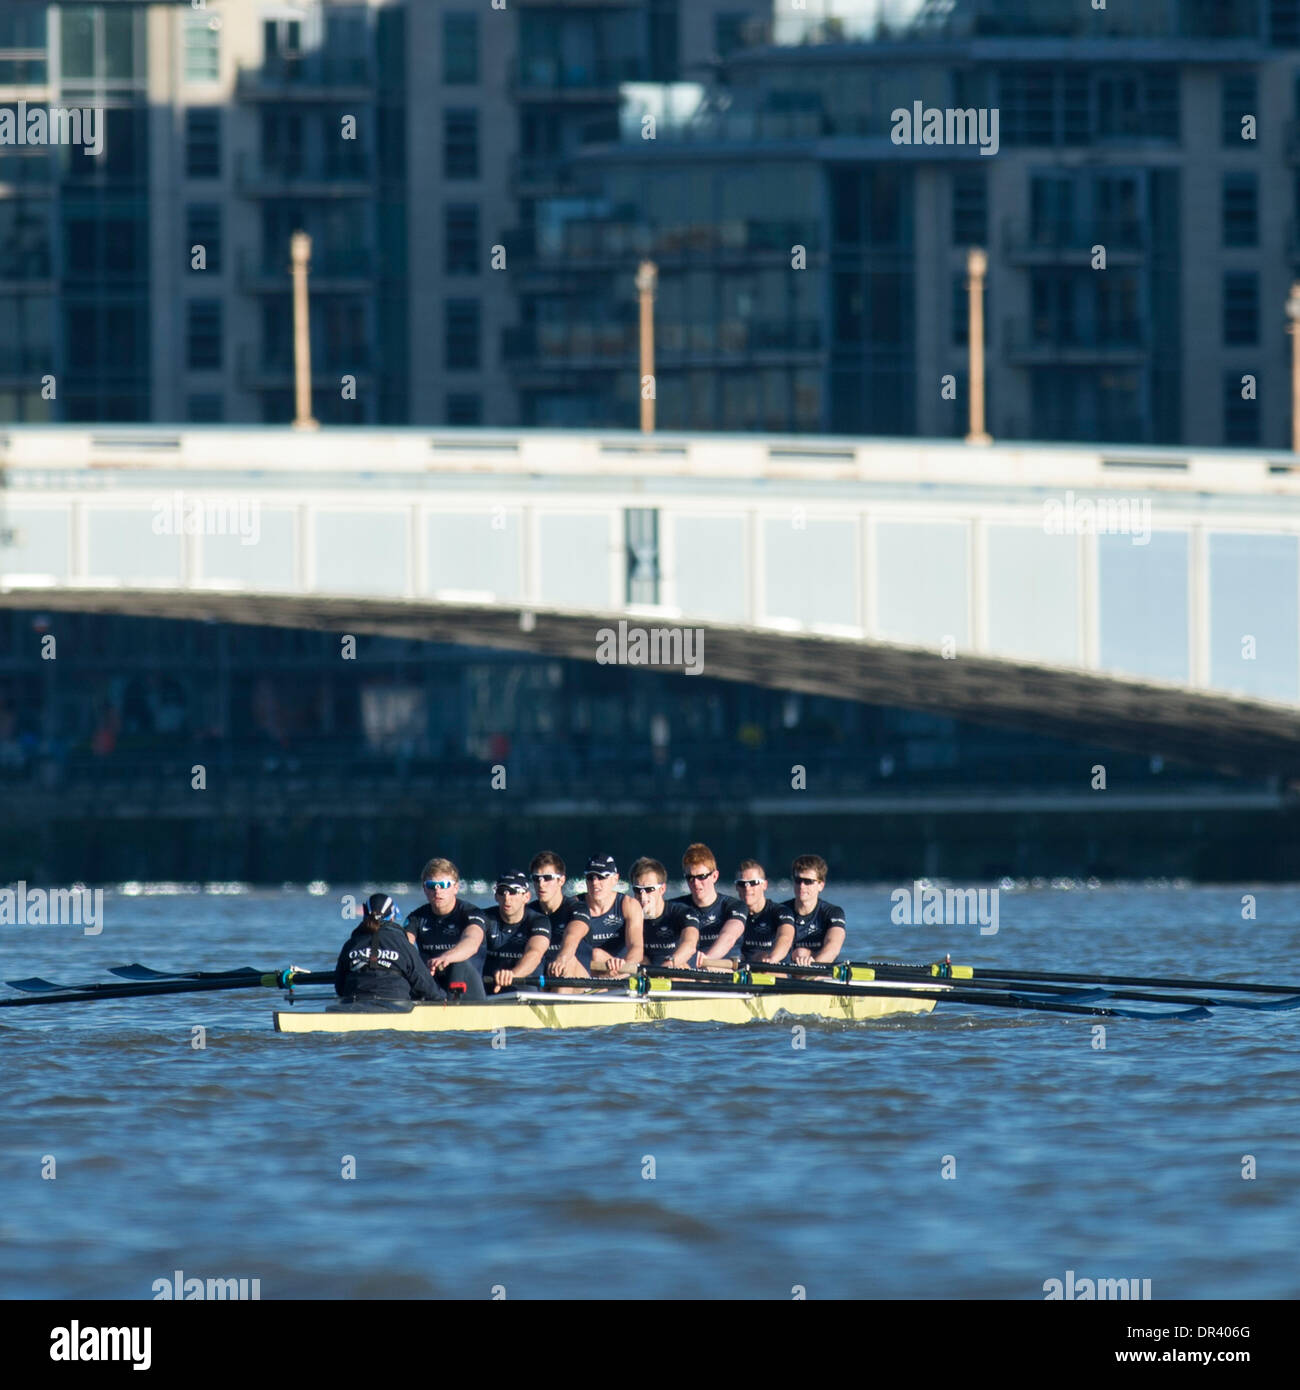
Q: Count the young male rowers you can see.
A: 8